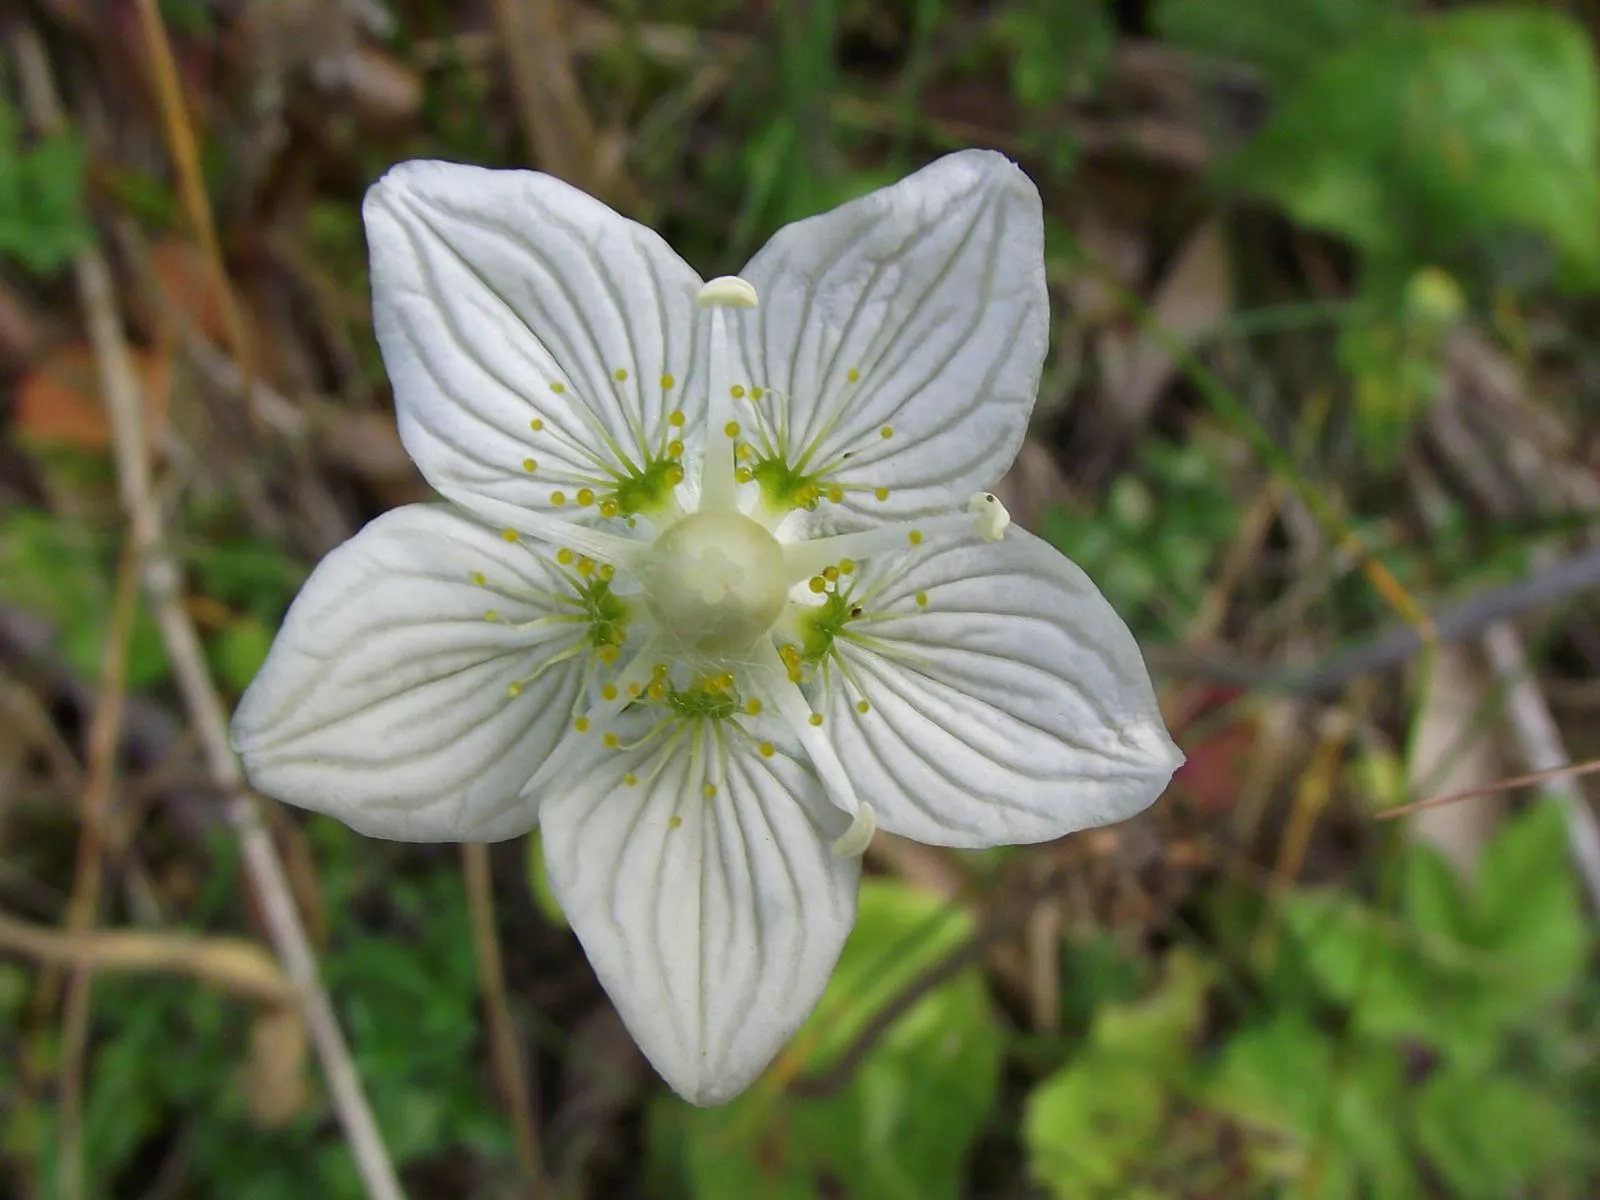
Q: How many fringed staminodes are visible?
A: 5